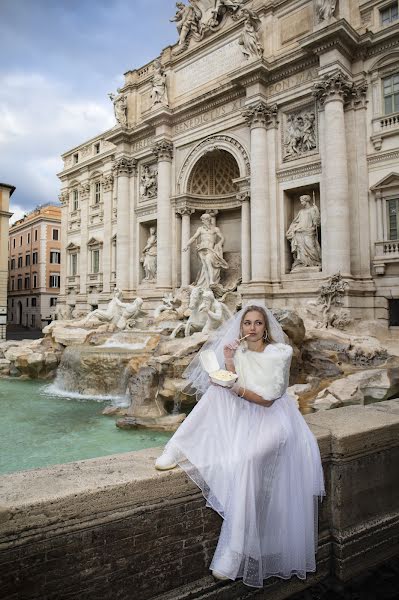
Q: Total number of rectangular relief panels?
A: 2